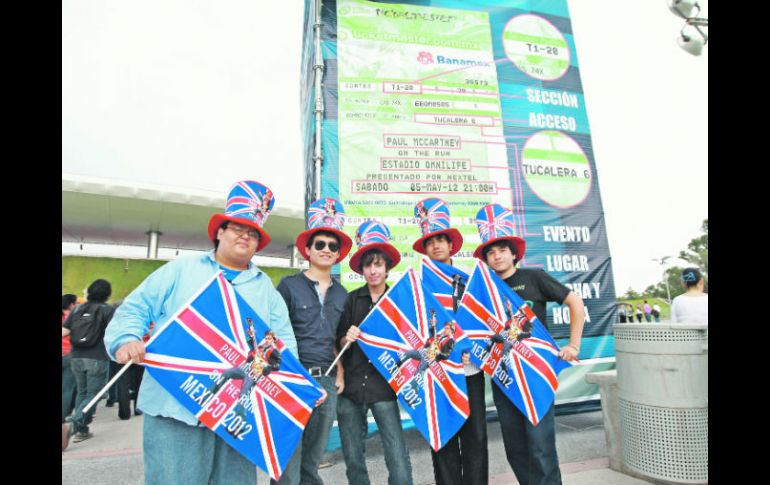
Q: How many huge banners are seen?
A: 1